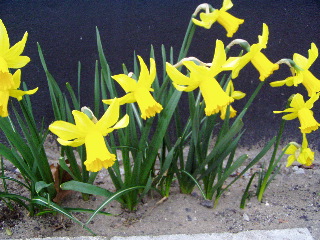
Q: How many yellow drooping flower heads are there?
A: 11